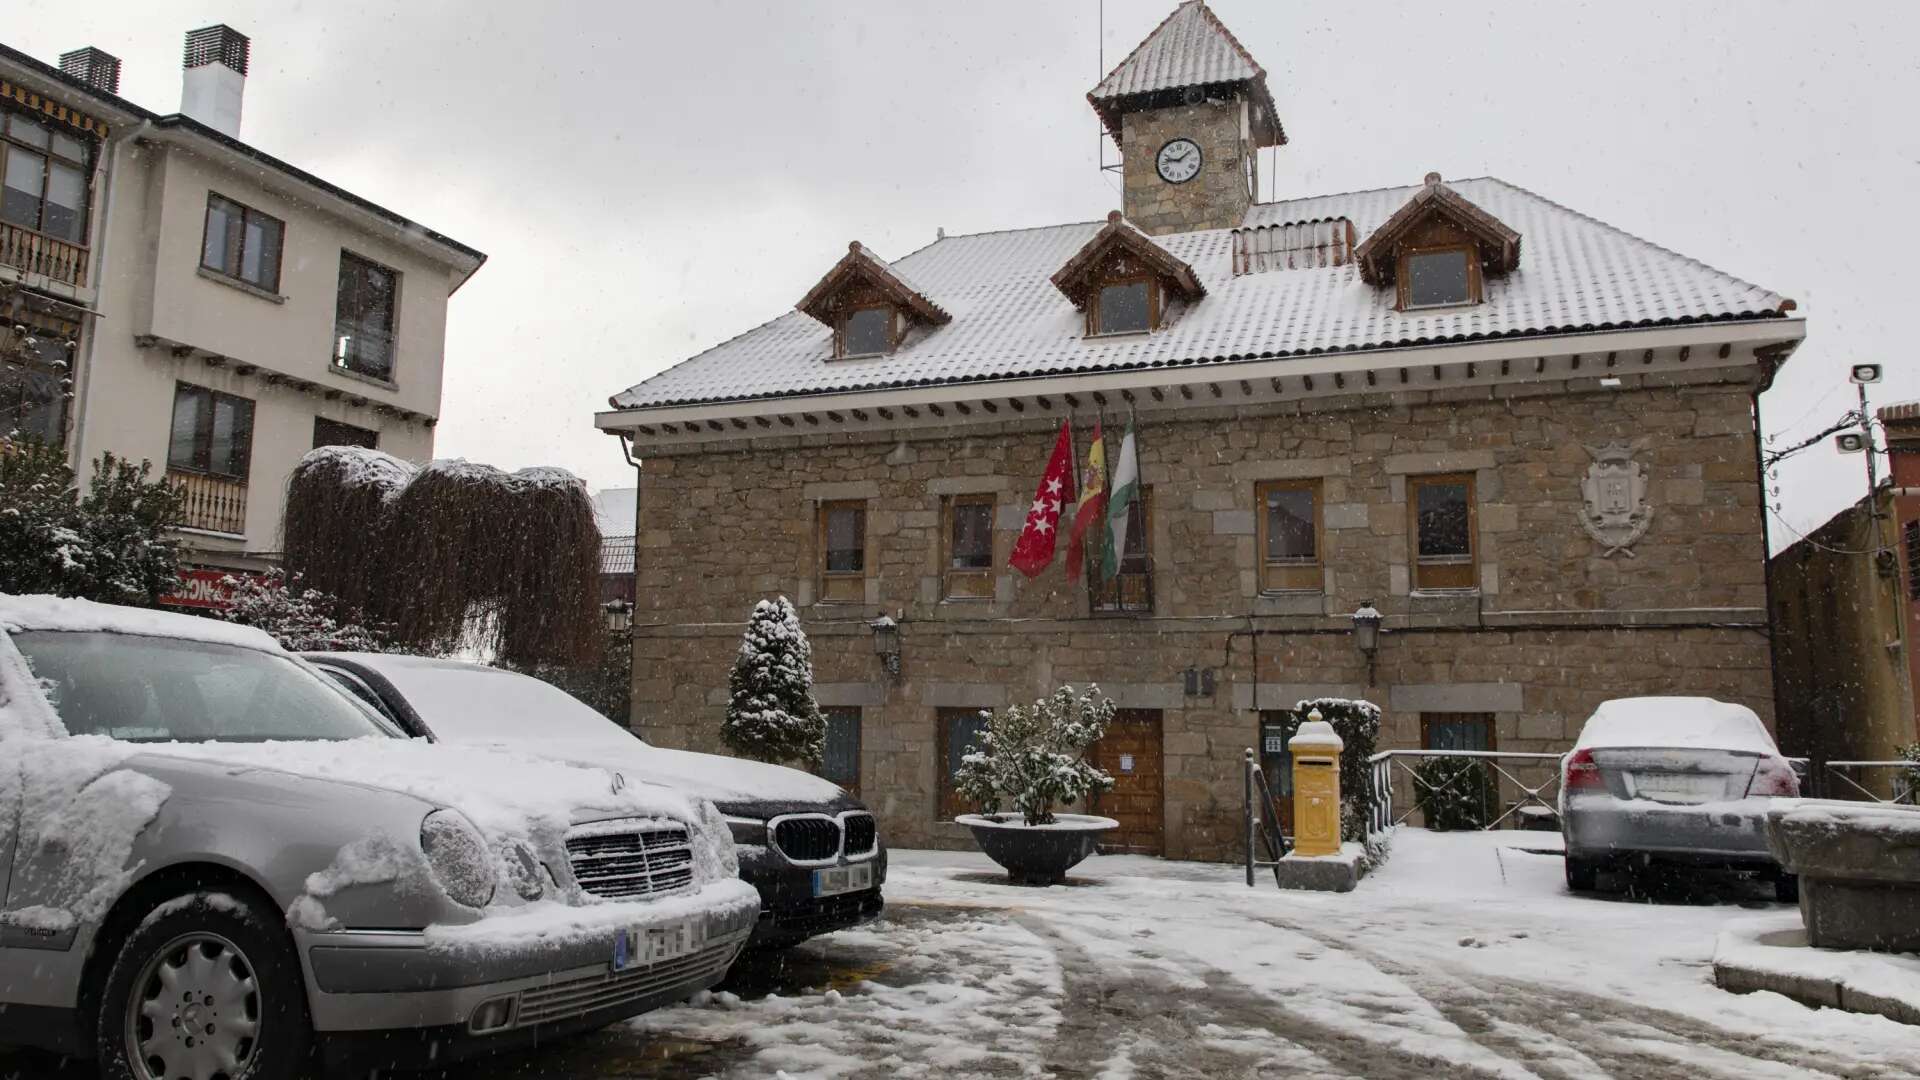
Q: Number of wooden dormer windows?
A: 3